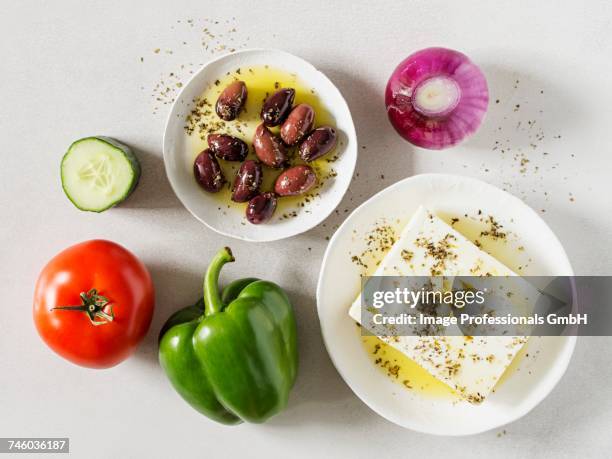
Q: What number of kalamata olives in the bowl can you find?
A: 10